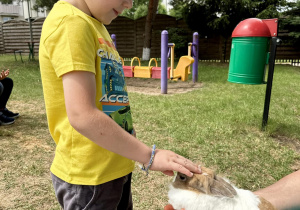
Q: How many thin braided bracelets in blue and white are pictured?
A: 1